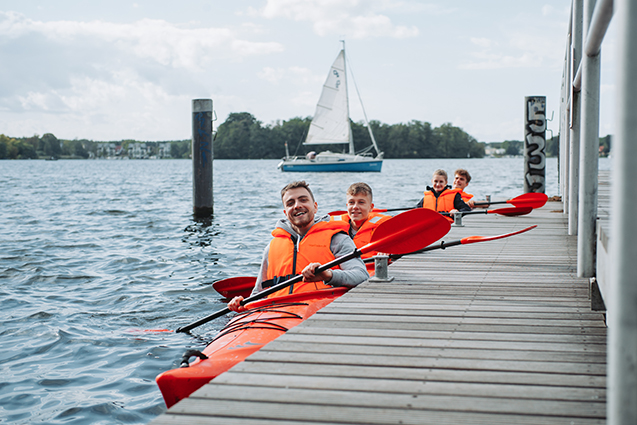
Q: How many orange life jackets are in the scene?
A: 4